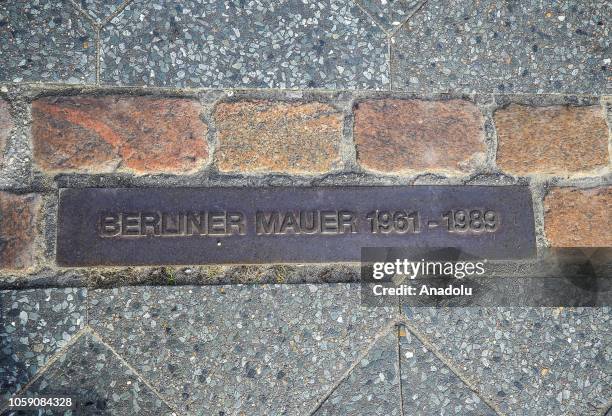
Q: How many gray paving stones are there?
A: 11